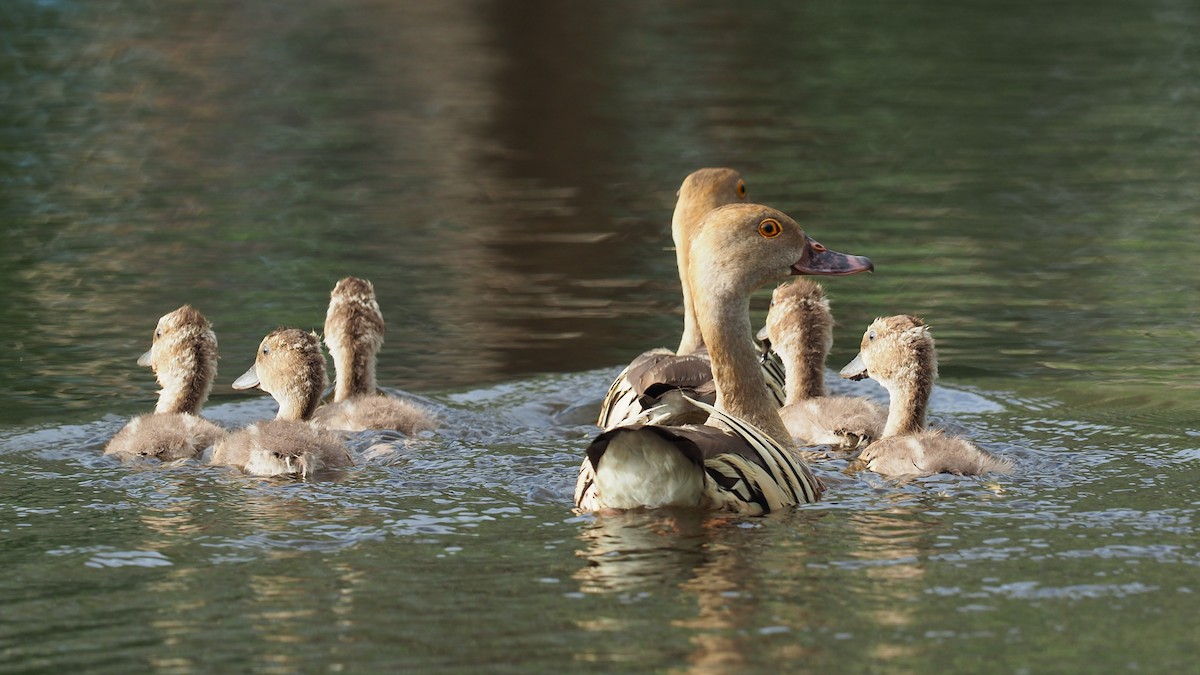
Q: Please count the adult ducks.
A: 2